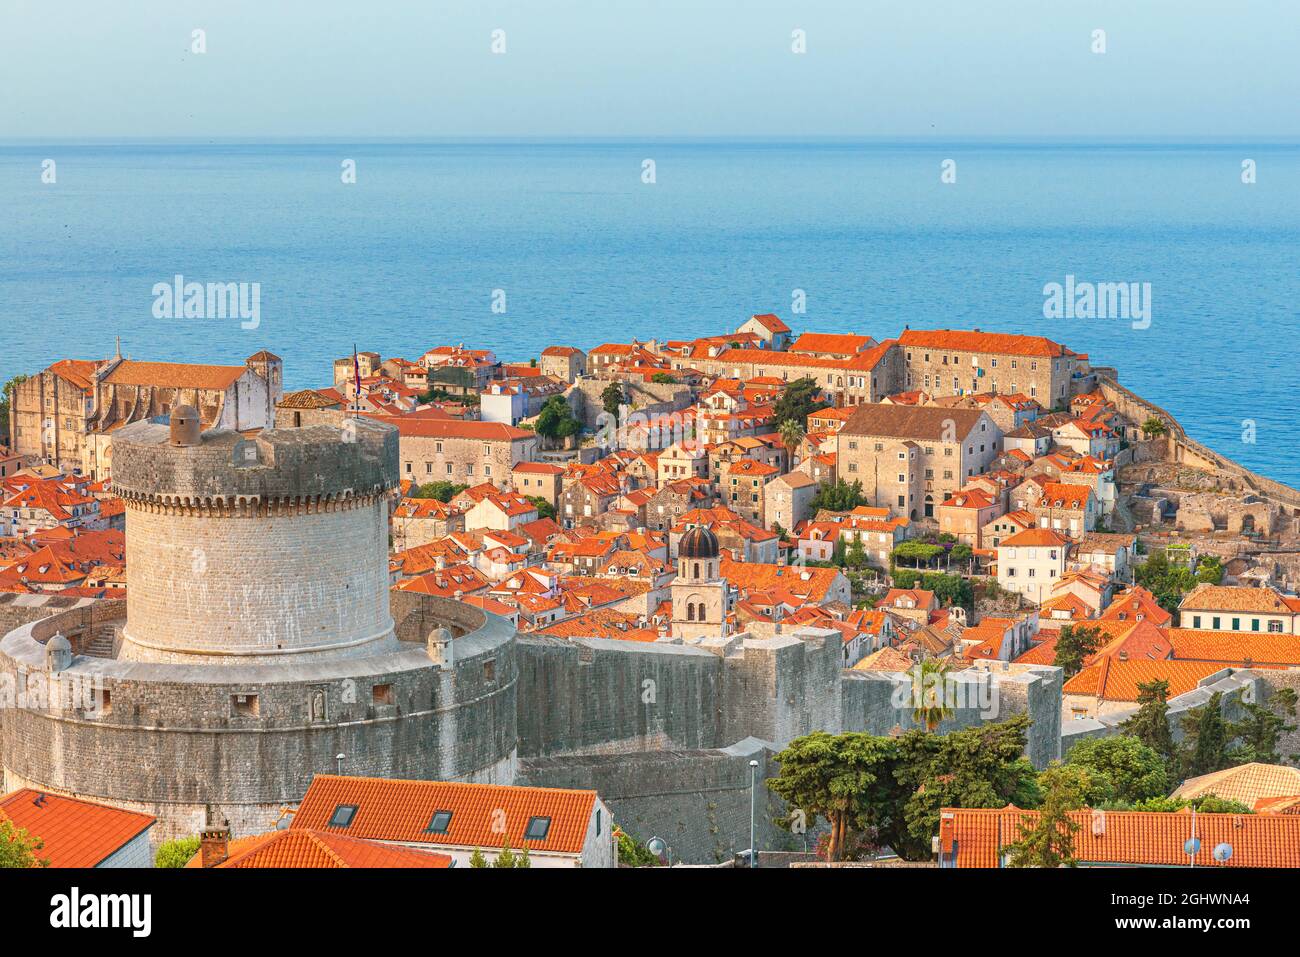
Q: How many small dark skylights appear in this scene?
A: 3